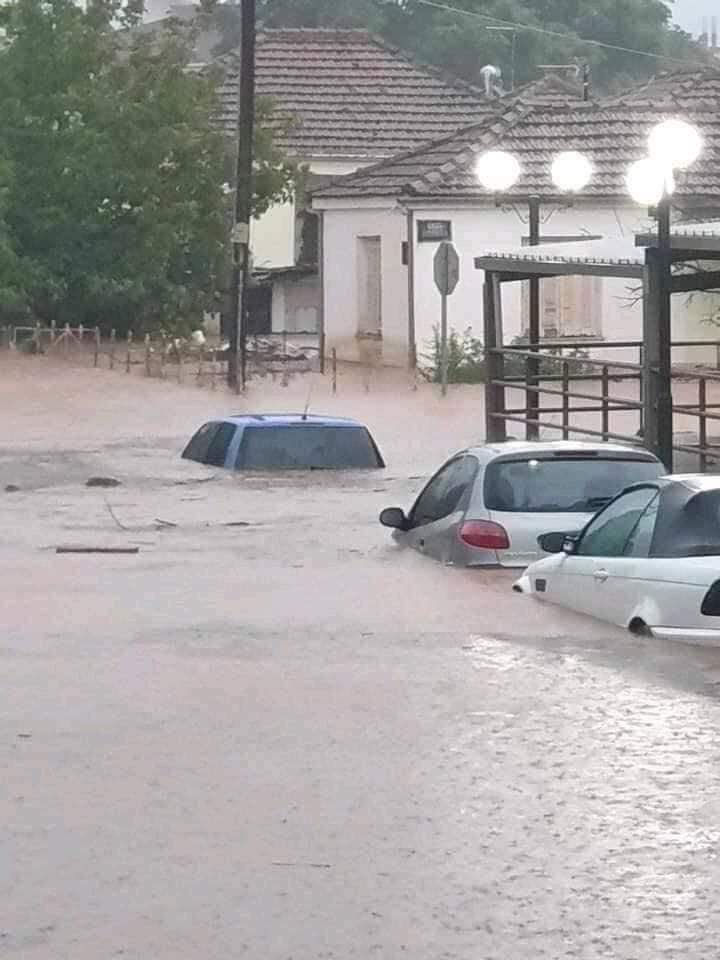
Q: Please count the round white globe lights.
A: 4